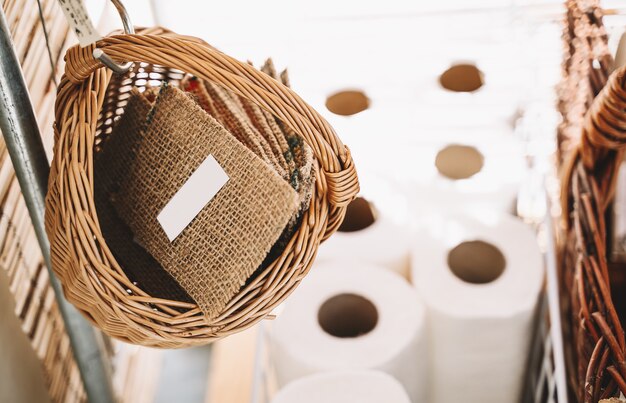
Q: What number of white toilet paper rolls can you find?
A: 7